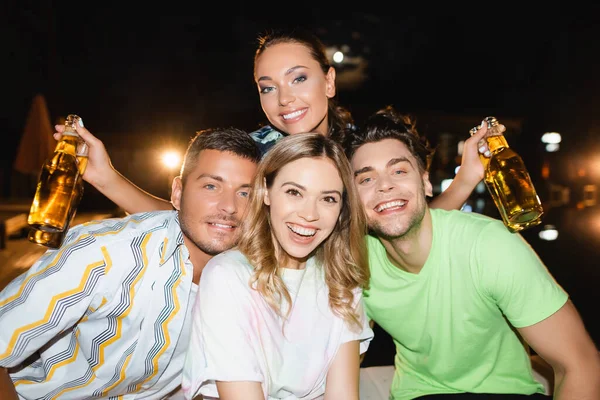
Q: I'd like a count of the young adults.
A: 4